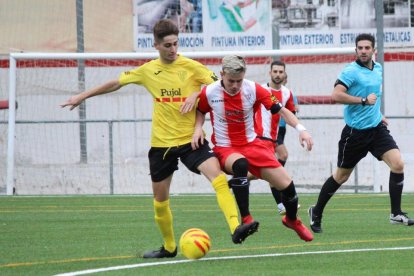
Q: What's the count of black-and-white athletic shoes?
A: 2